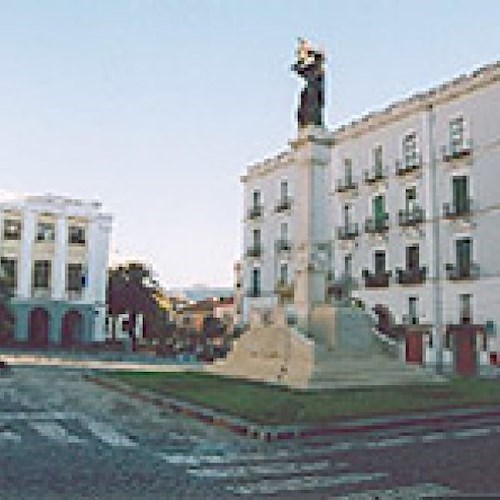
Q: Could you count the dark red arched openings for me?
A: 2